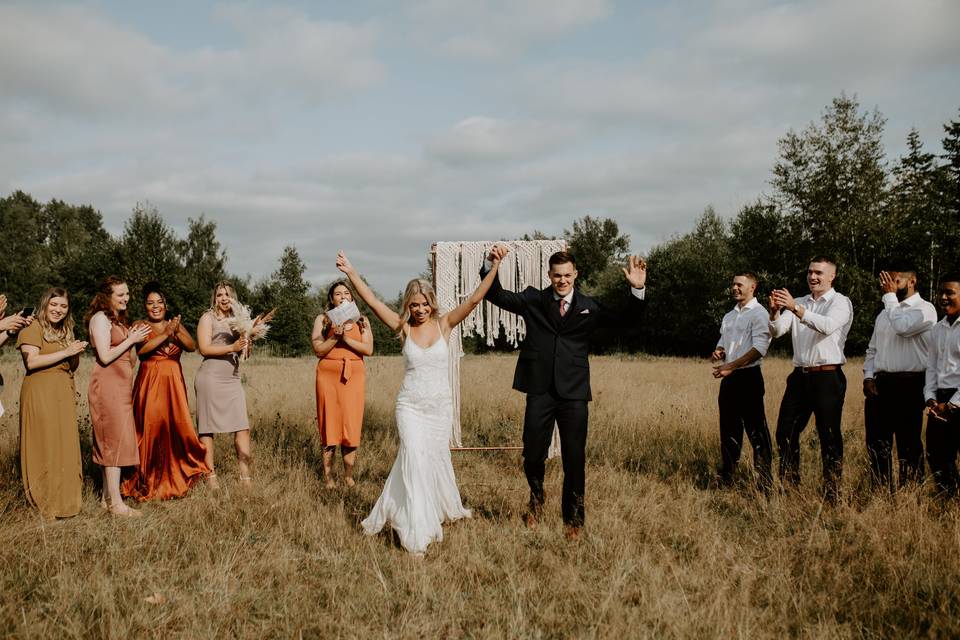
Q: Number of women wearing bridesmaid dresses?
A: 5